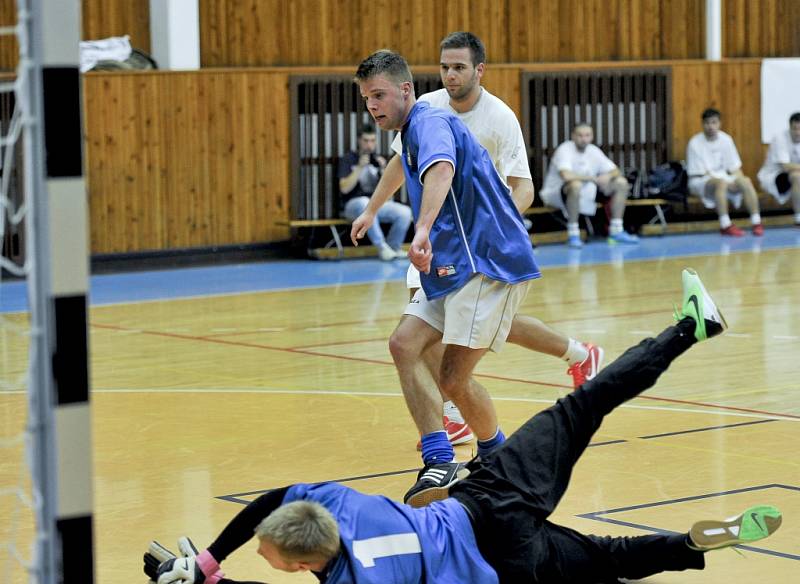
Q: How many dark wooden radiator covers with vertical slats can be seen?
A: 2